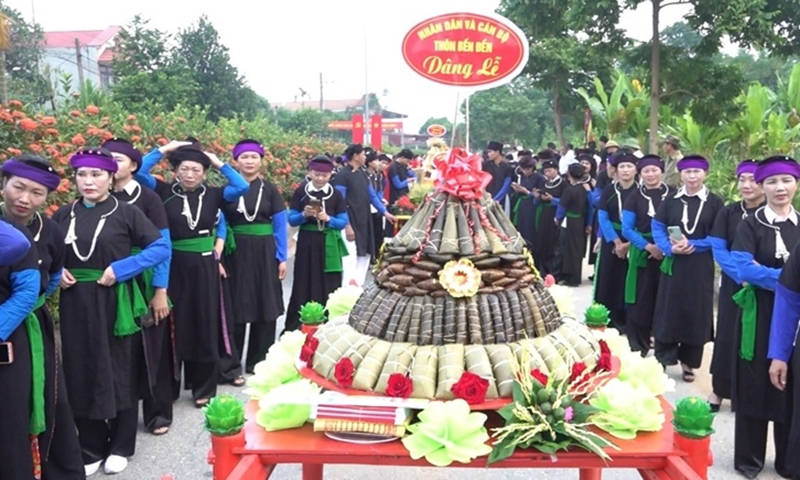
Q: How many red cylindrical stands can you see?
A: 4